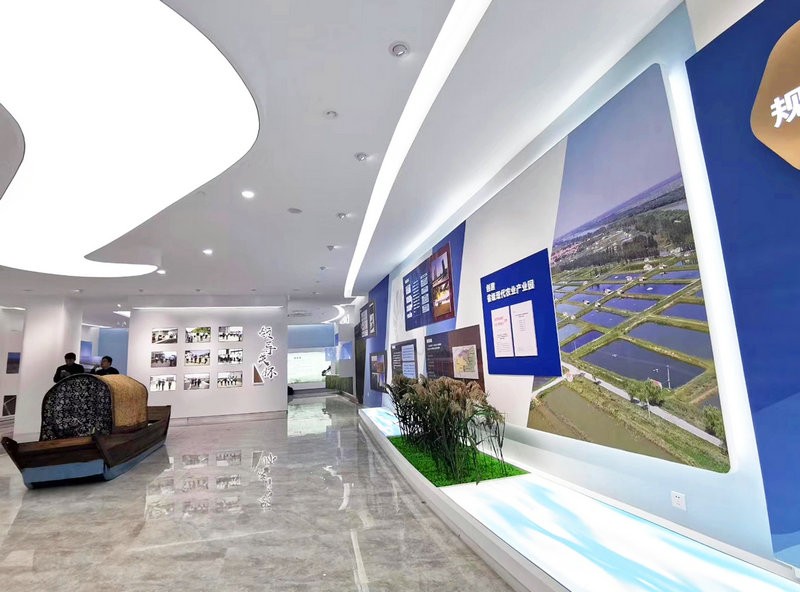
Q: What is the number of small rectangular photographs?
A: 9